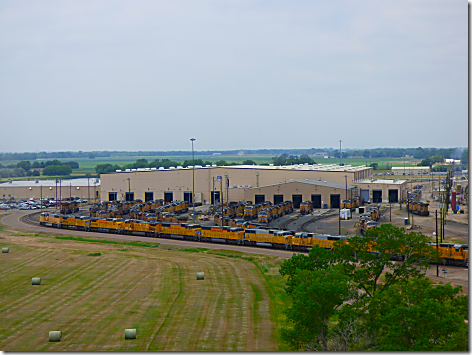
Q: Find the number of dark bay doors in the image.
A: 13